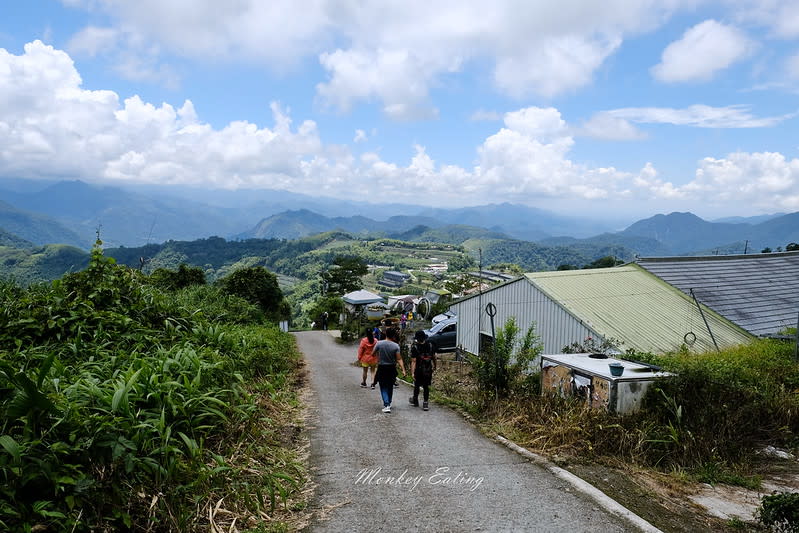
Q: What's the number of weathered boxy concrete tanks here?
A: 1